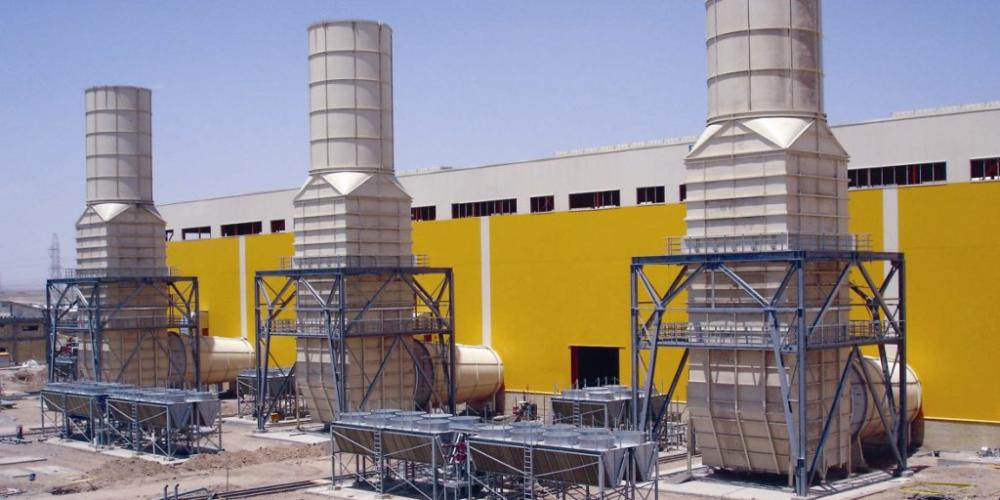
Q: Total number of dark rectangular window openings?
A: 12